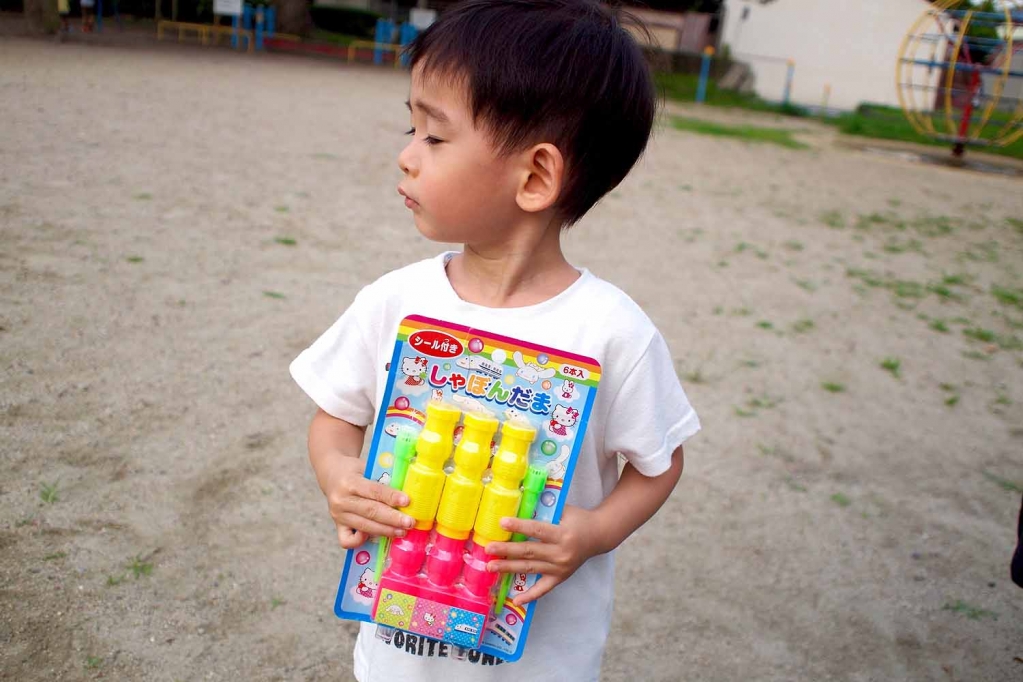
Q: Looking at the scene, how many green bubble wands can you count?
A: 2